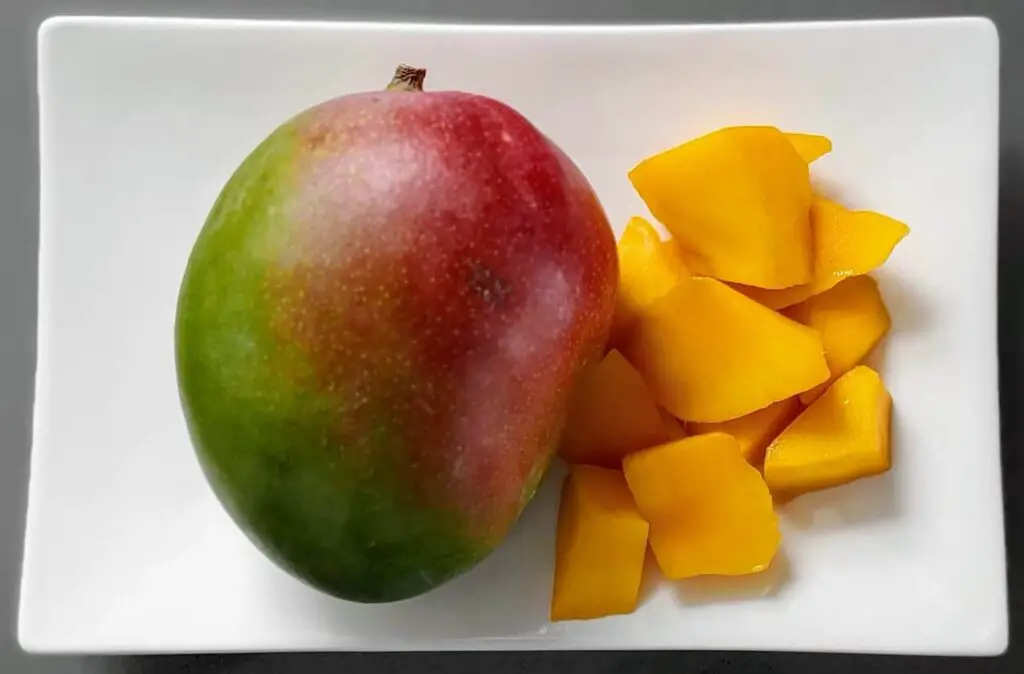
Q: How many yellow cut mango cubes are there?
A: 11